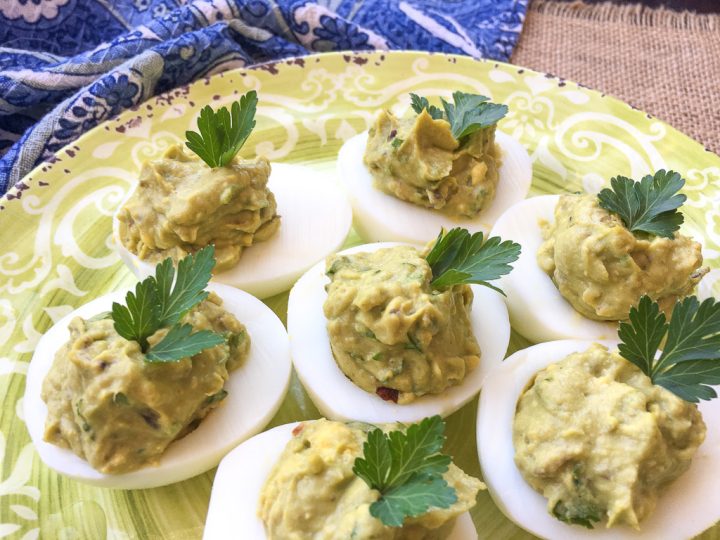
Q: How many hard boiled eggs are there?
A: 7